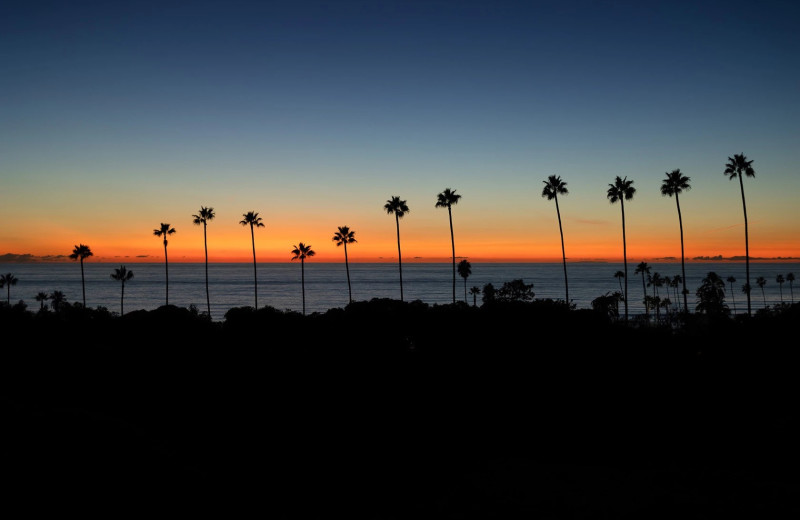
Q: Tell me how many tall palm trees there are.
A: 12